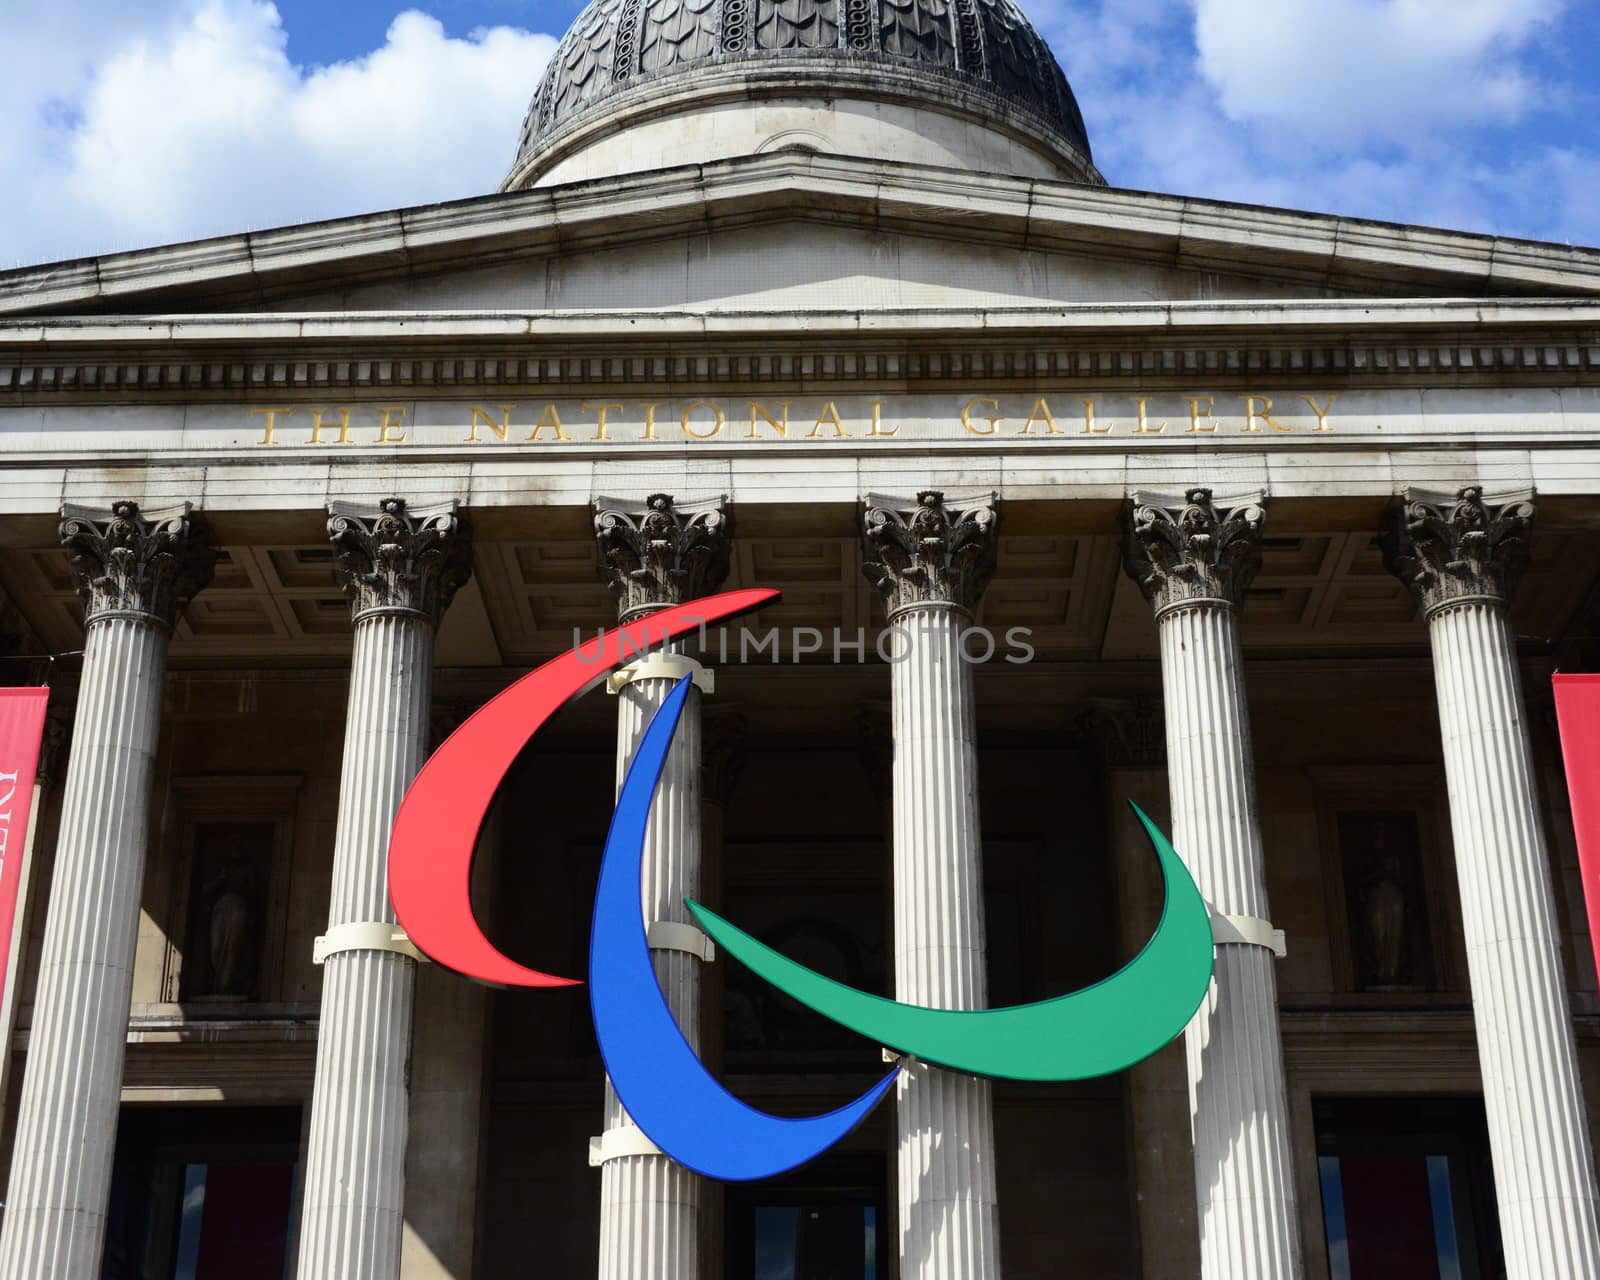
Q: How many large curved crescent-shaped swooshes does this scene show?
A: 3